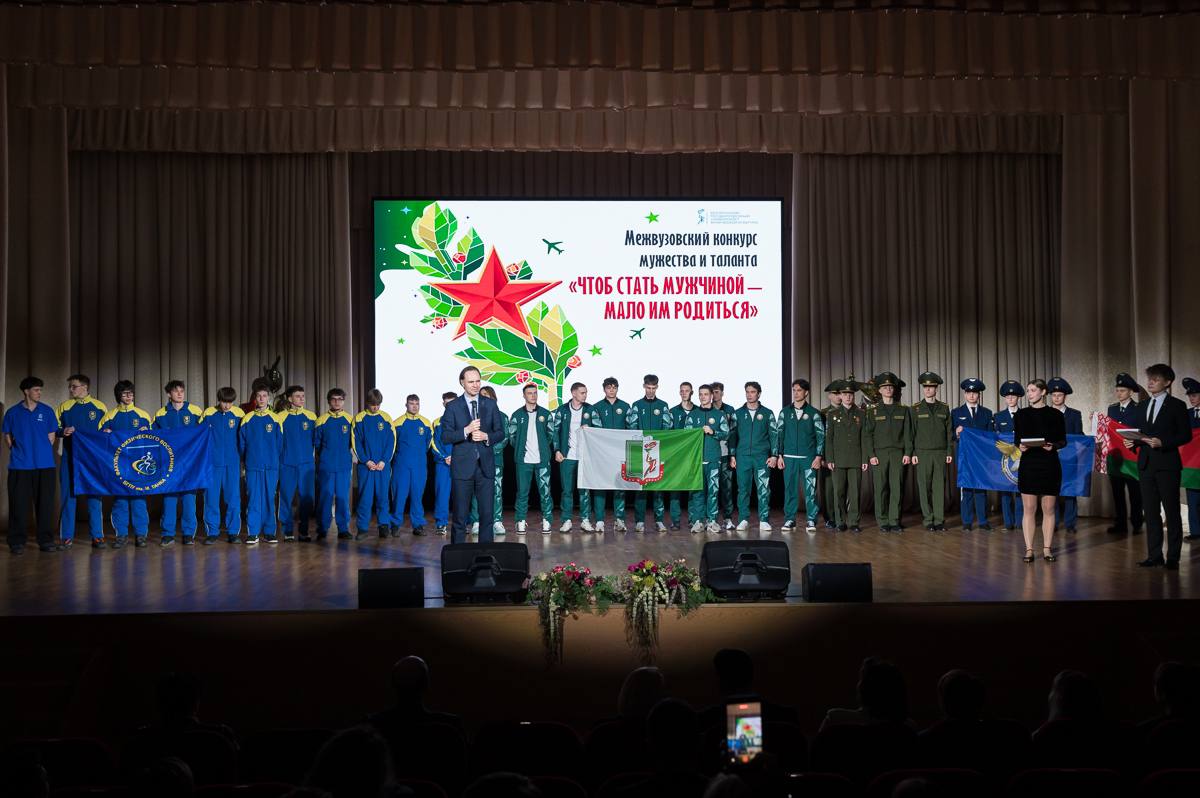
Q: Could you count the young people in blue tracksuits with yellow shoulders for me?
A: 10